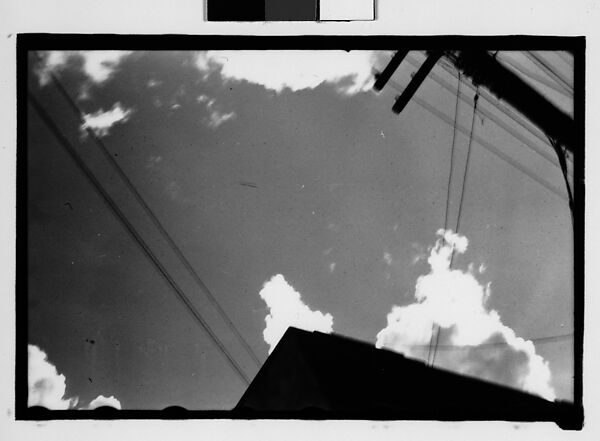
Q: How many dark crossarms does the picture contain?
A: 2